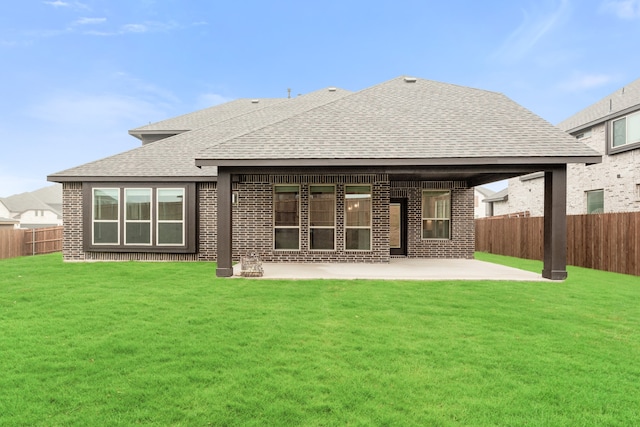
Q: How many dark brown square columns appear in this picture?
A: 2